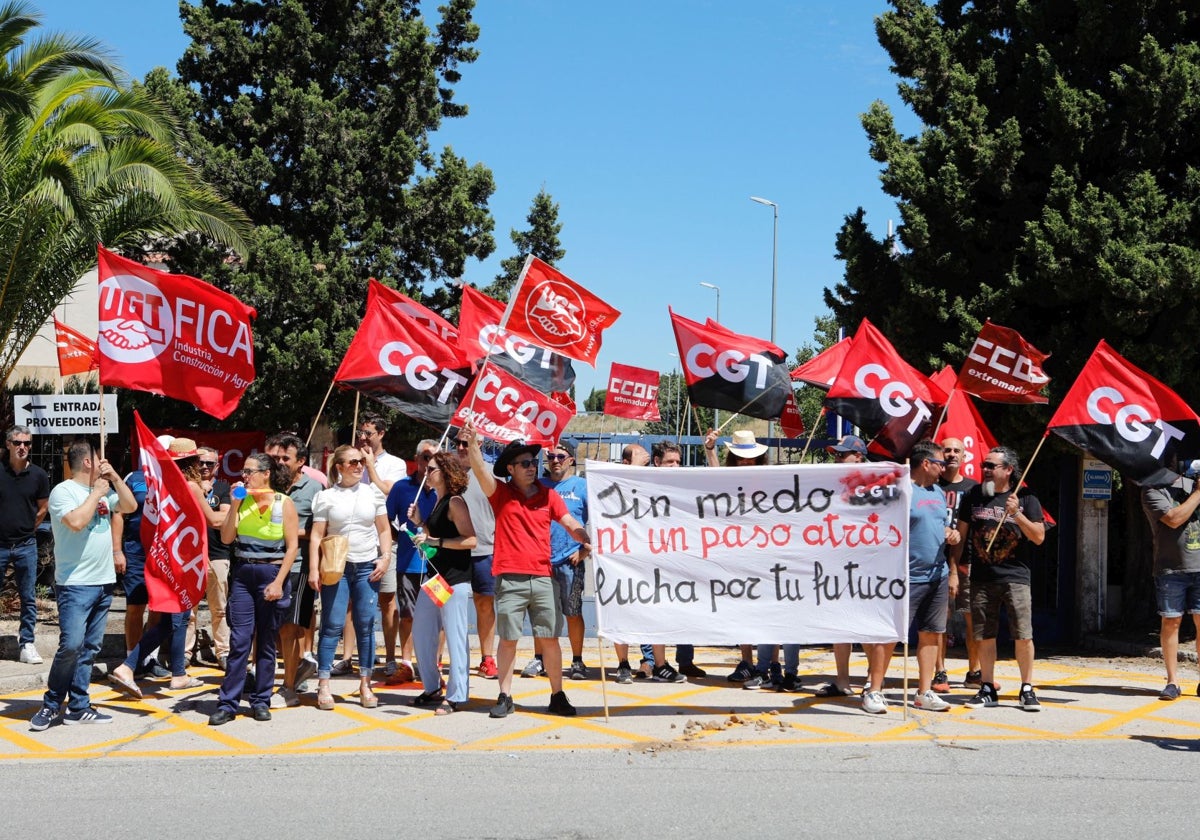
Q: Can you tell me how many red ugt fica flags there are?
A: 2